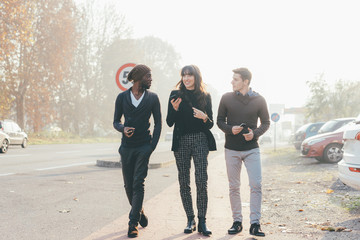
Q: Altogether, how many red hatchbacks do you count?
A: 1